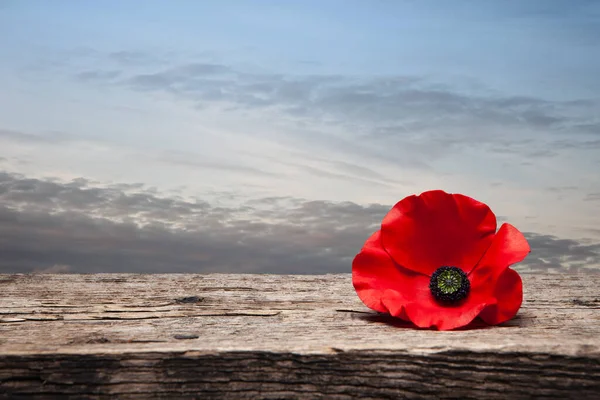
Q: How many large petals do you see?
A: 4